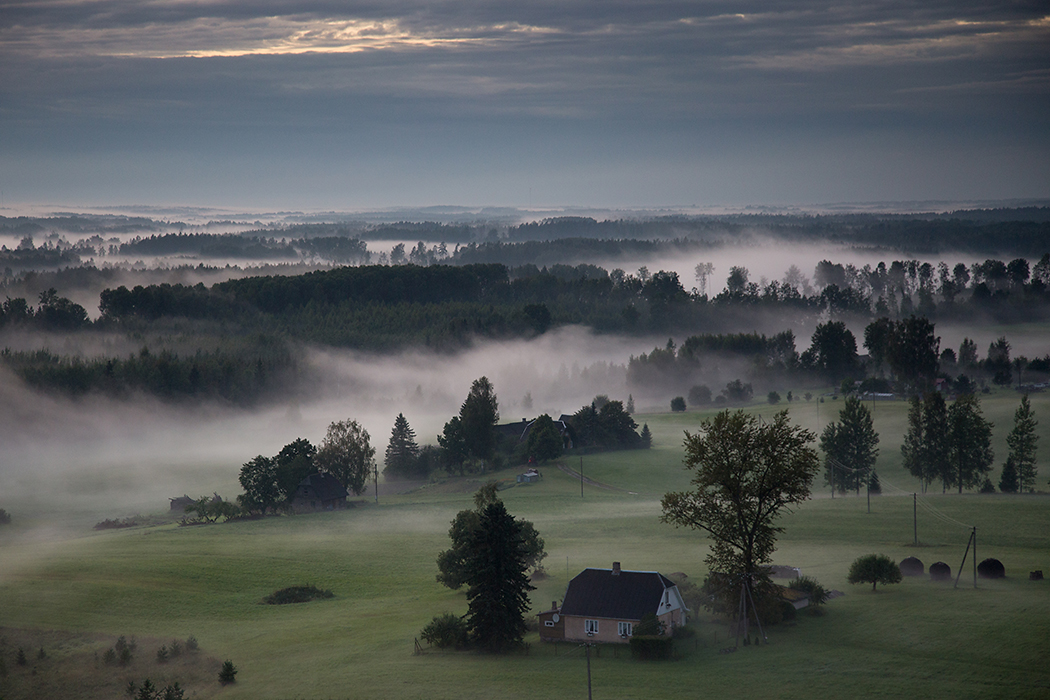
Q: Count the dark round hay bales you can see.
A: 3